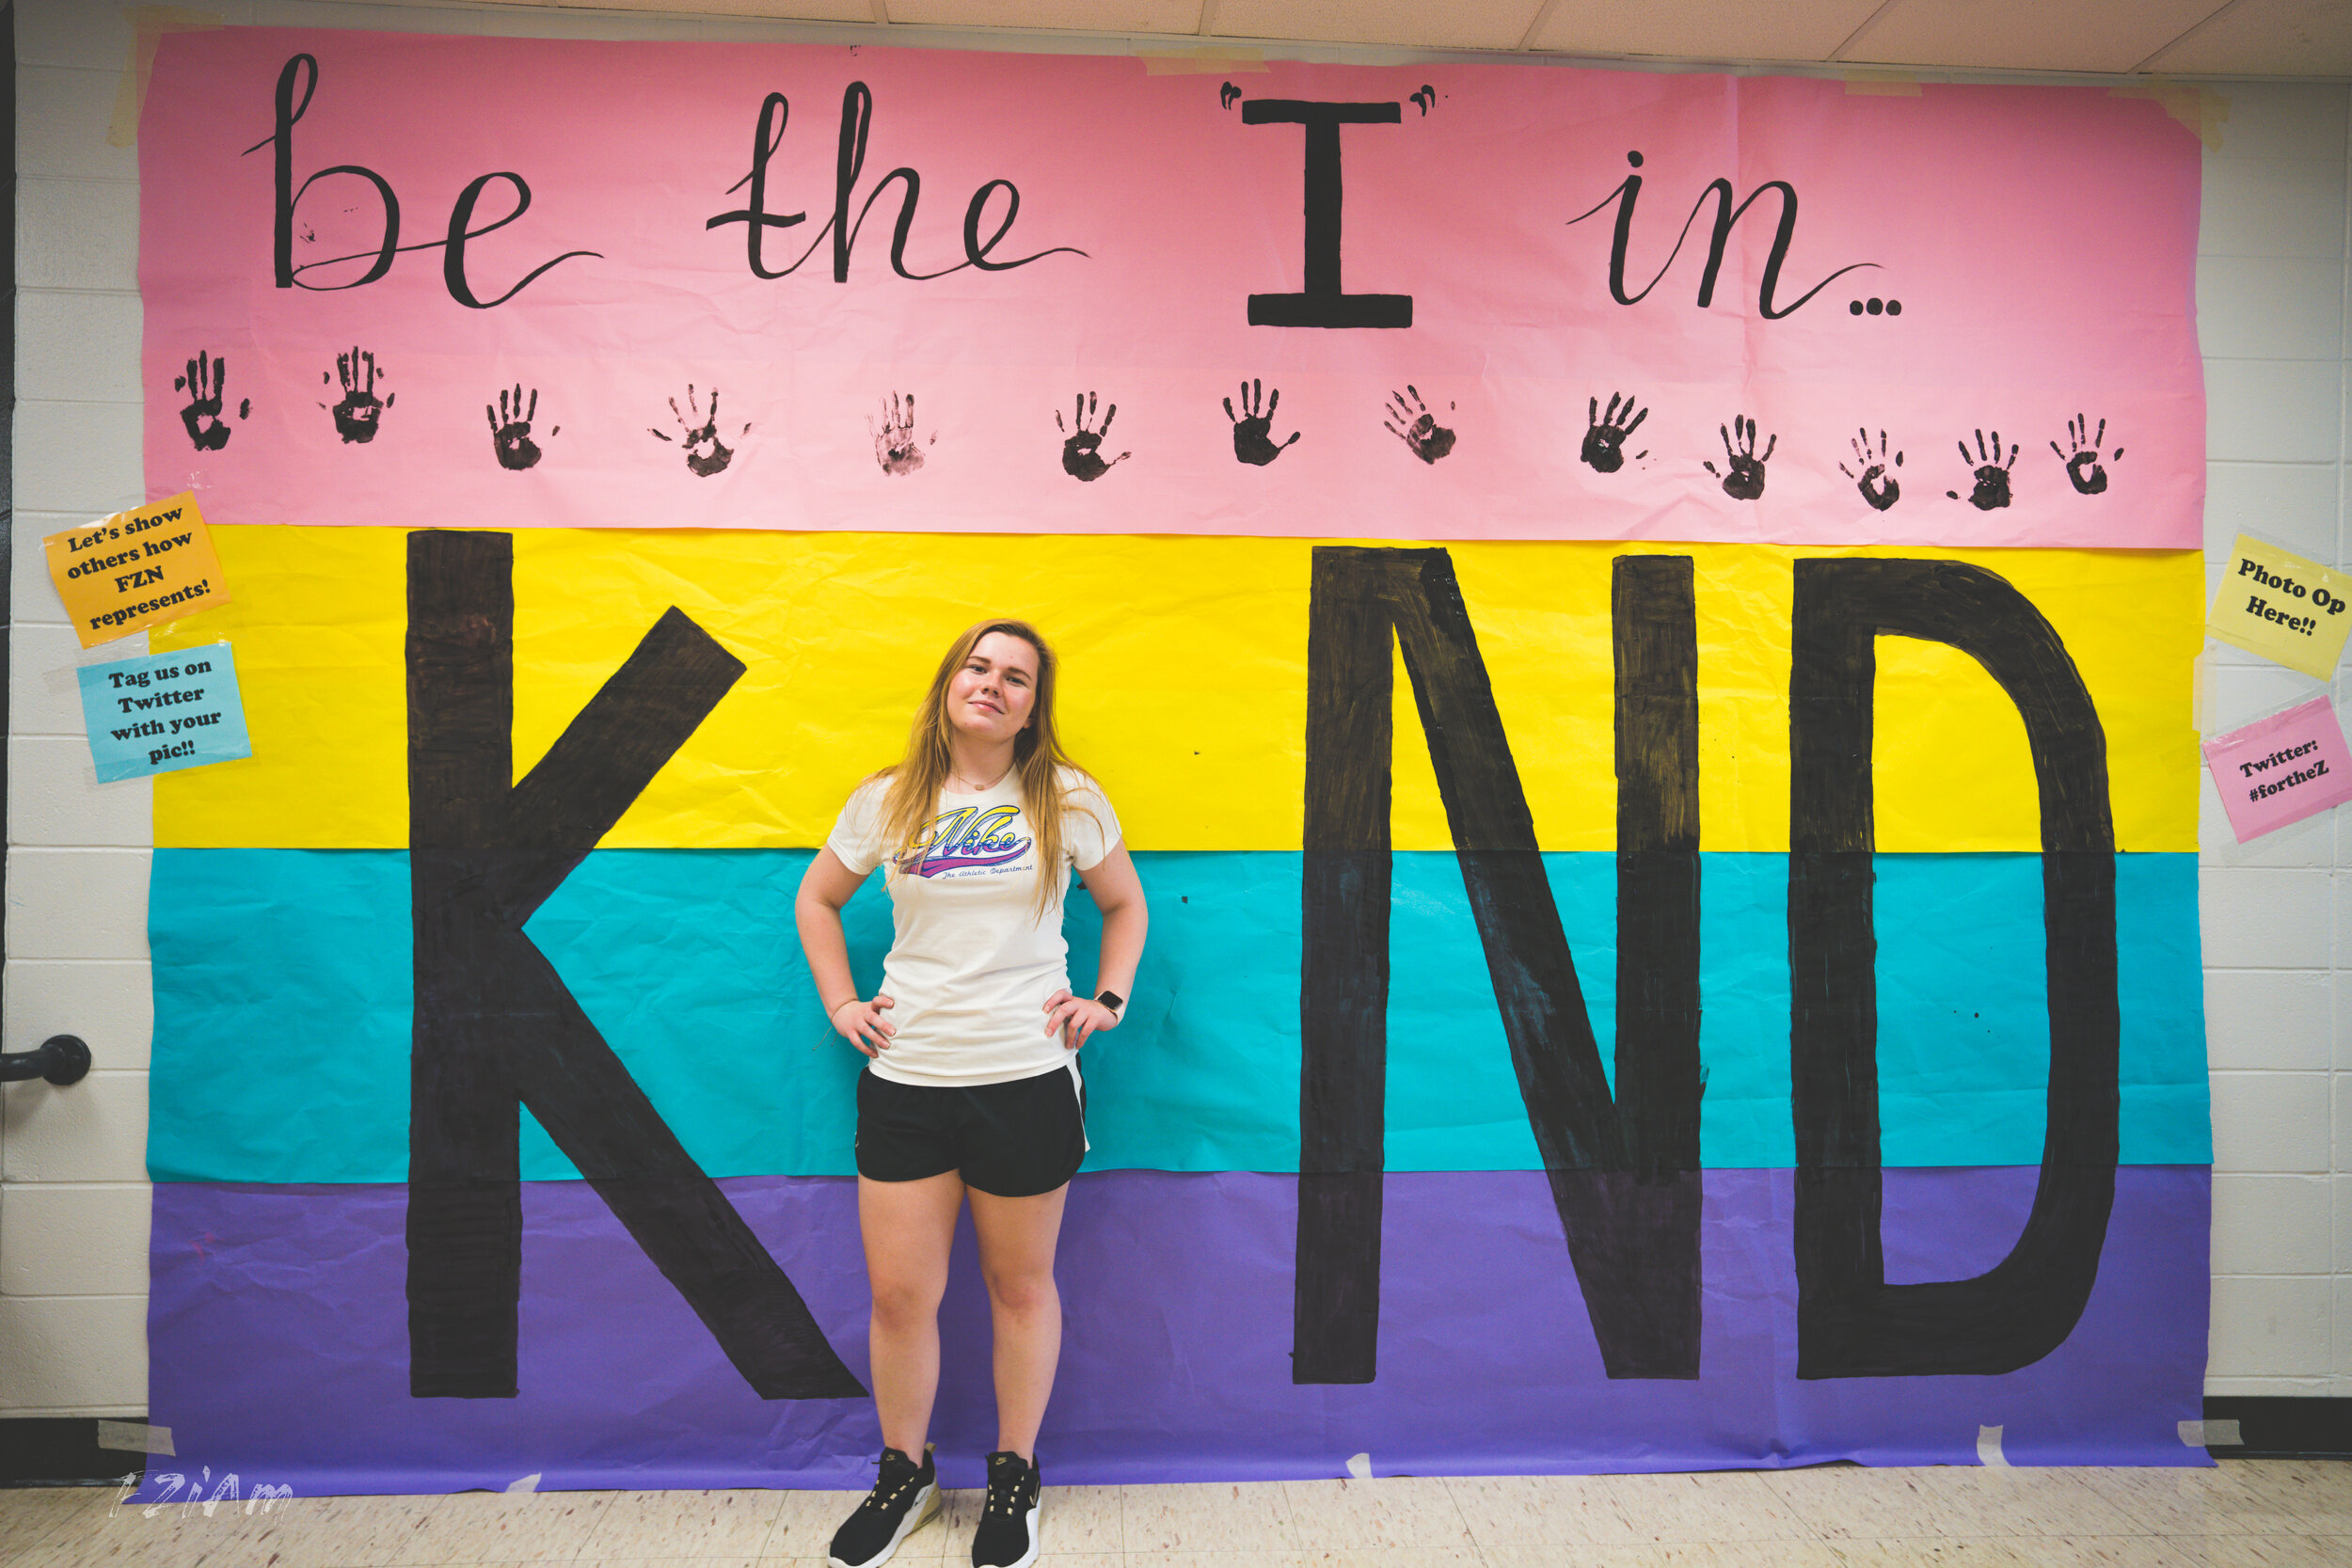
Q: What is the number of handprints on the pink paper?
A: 13